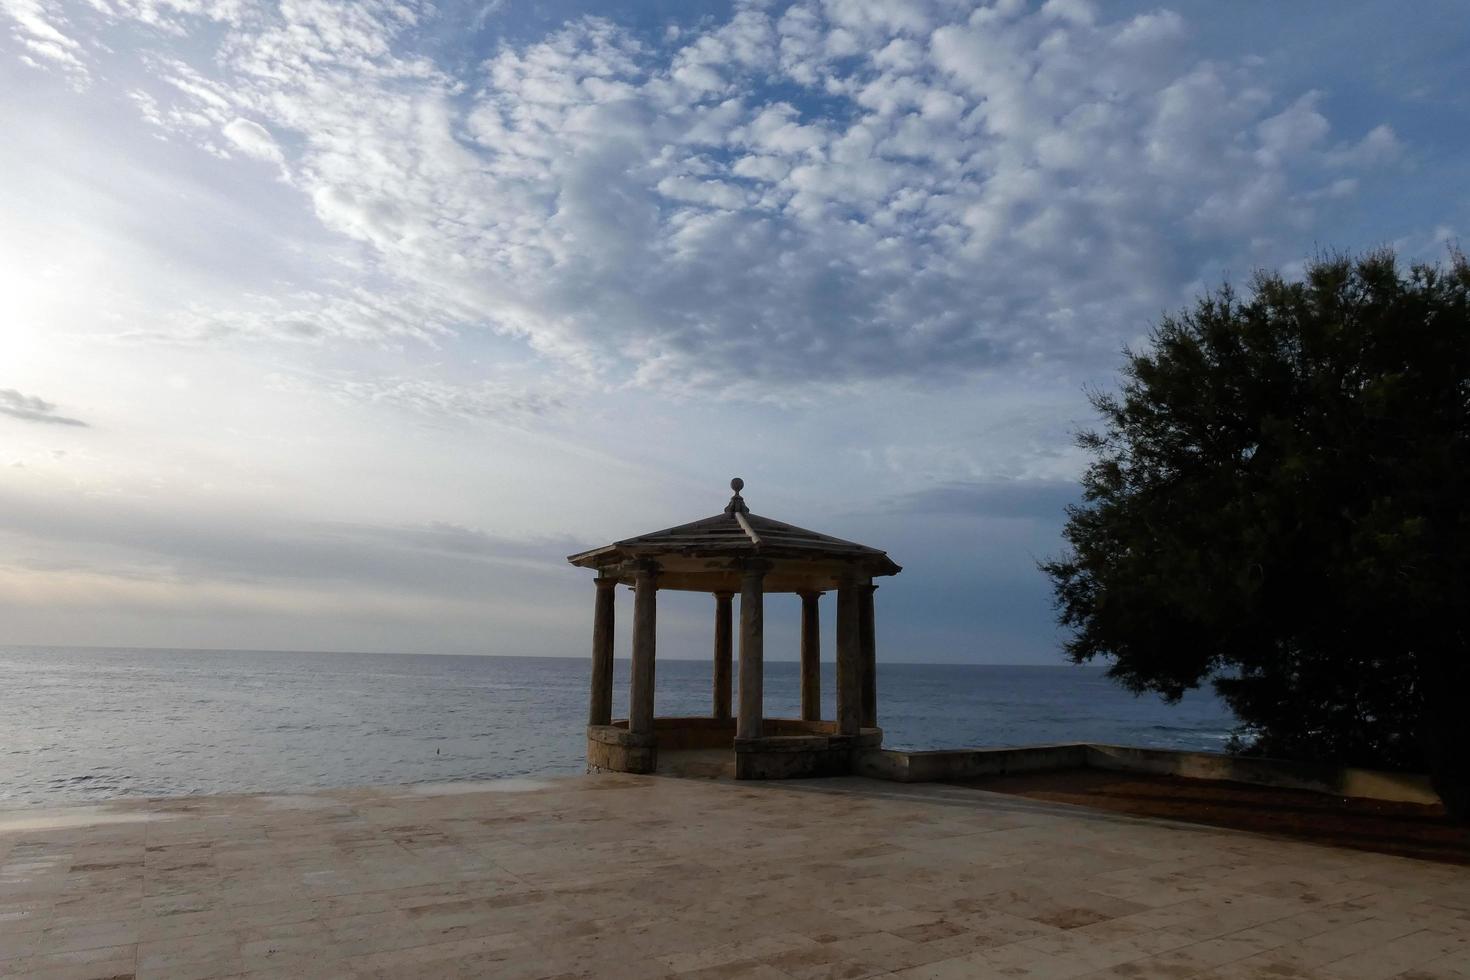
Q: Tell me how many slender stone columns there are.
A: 7